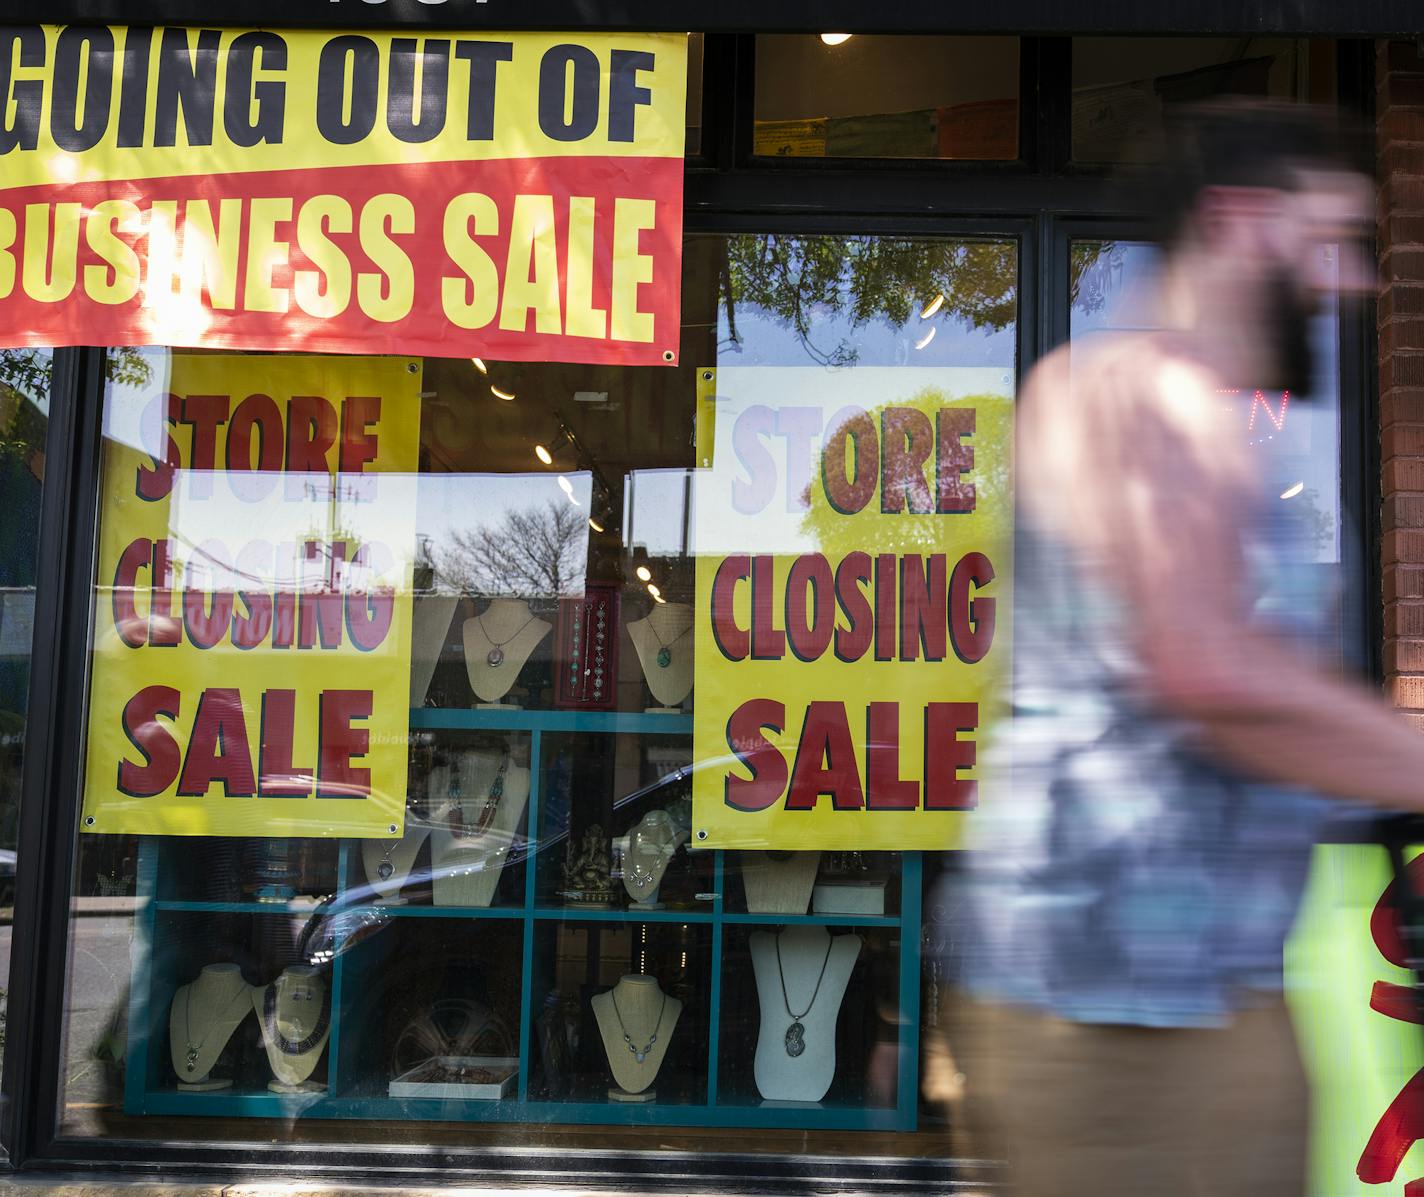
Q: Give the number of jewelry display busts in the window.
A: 11